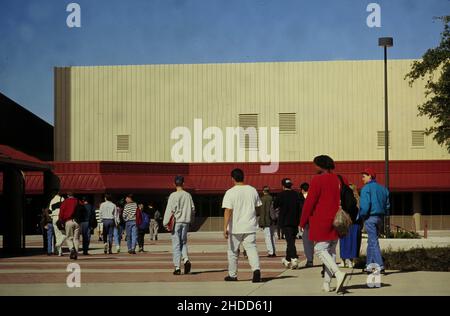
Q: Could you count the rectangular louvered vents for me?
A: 5